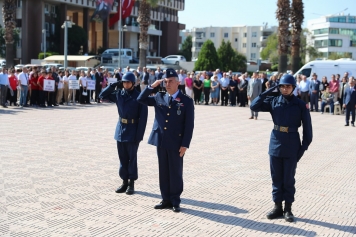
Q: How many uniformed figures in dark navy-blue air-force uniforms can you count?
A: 3